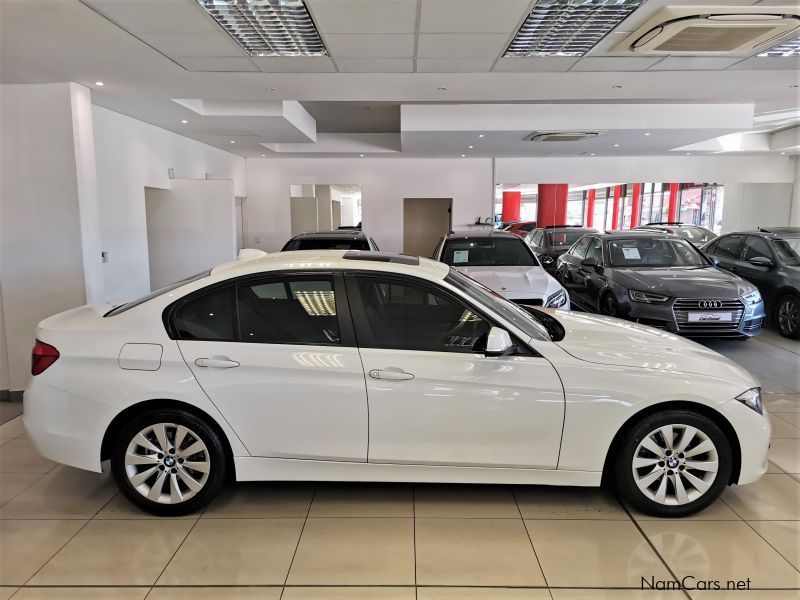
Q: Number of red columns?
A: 6